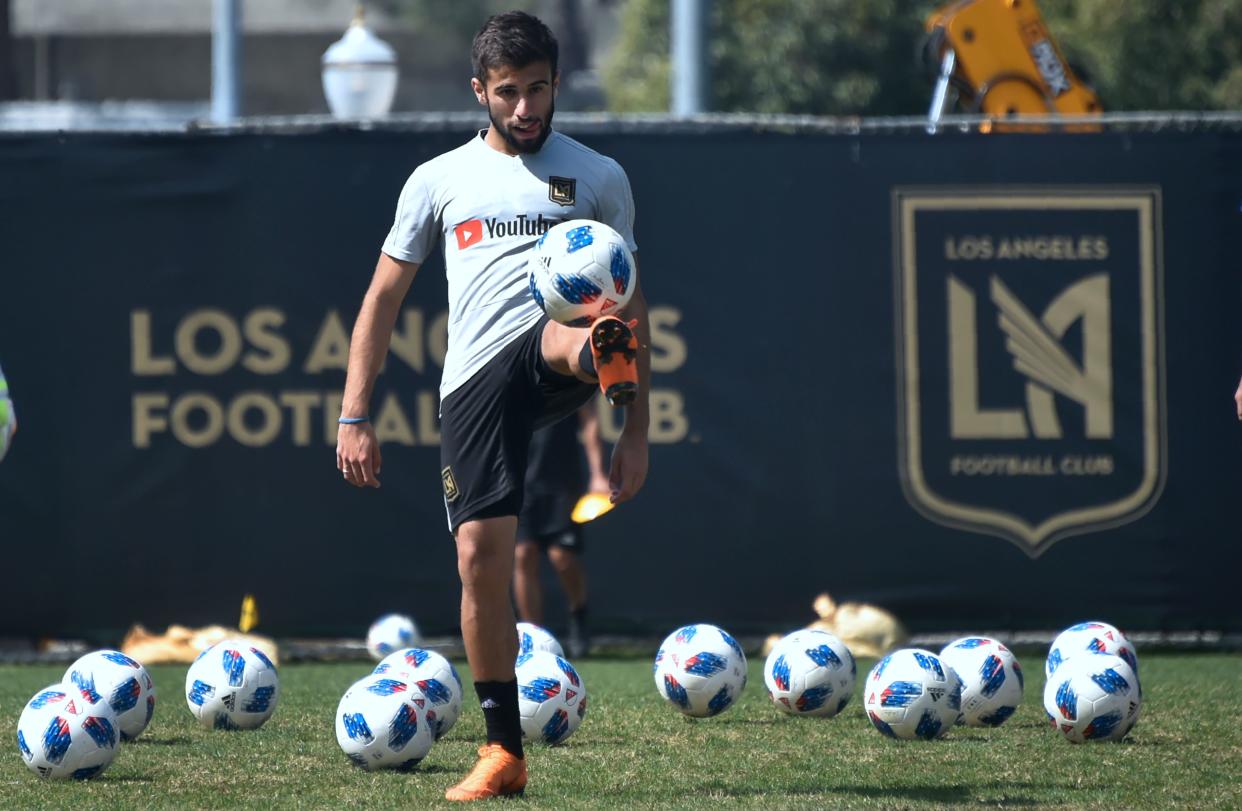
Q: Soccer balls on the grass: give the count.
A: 14